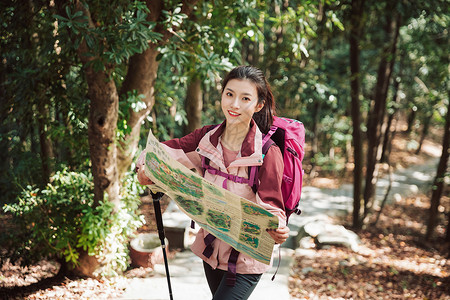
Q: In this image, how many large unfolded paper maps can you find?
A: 1